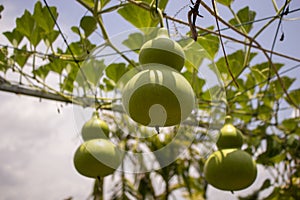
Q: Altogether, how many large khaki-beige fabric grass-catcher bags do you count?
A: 0